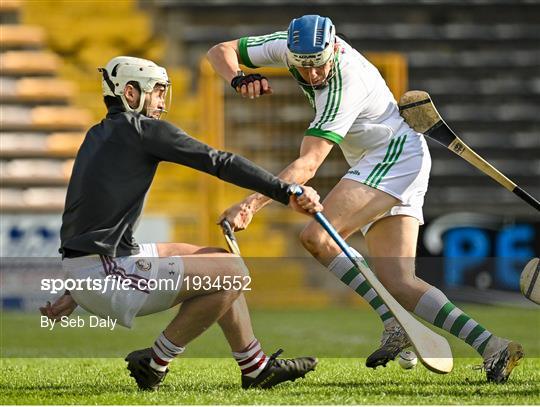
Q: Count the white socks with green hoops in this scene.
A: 2